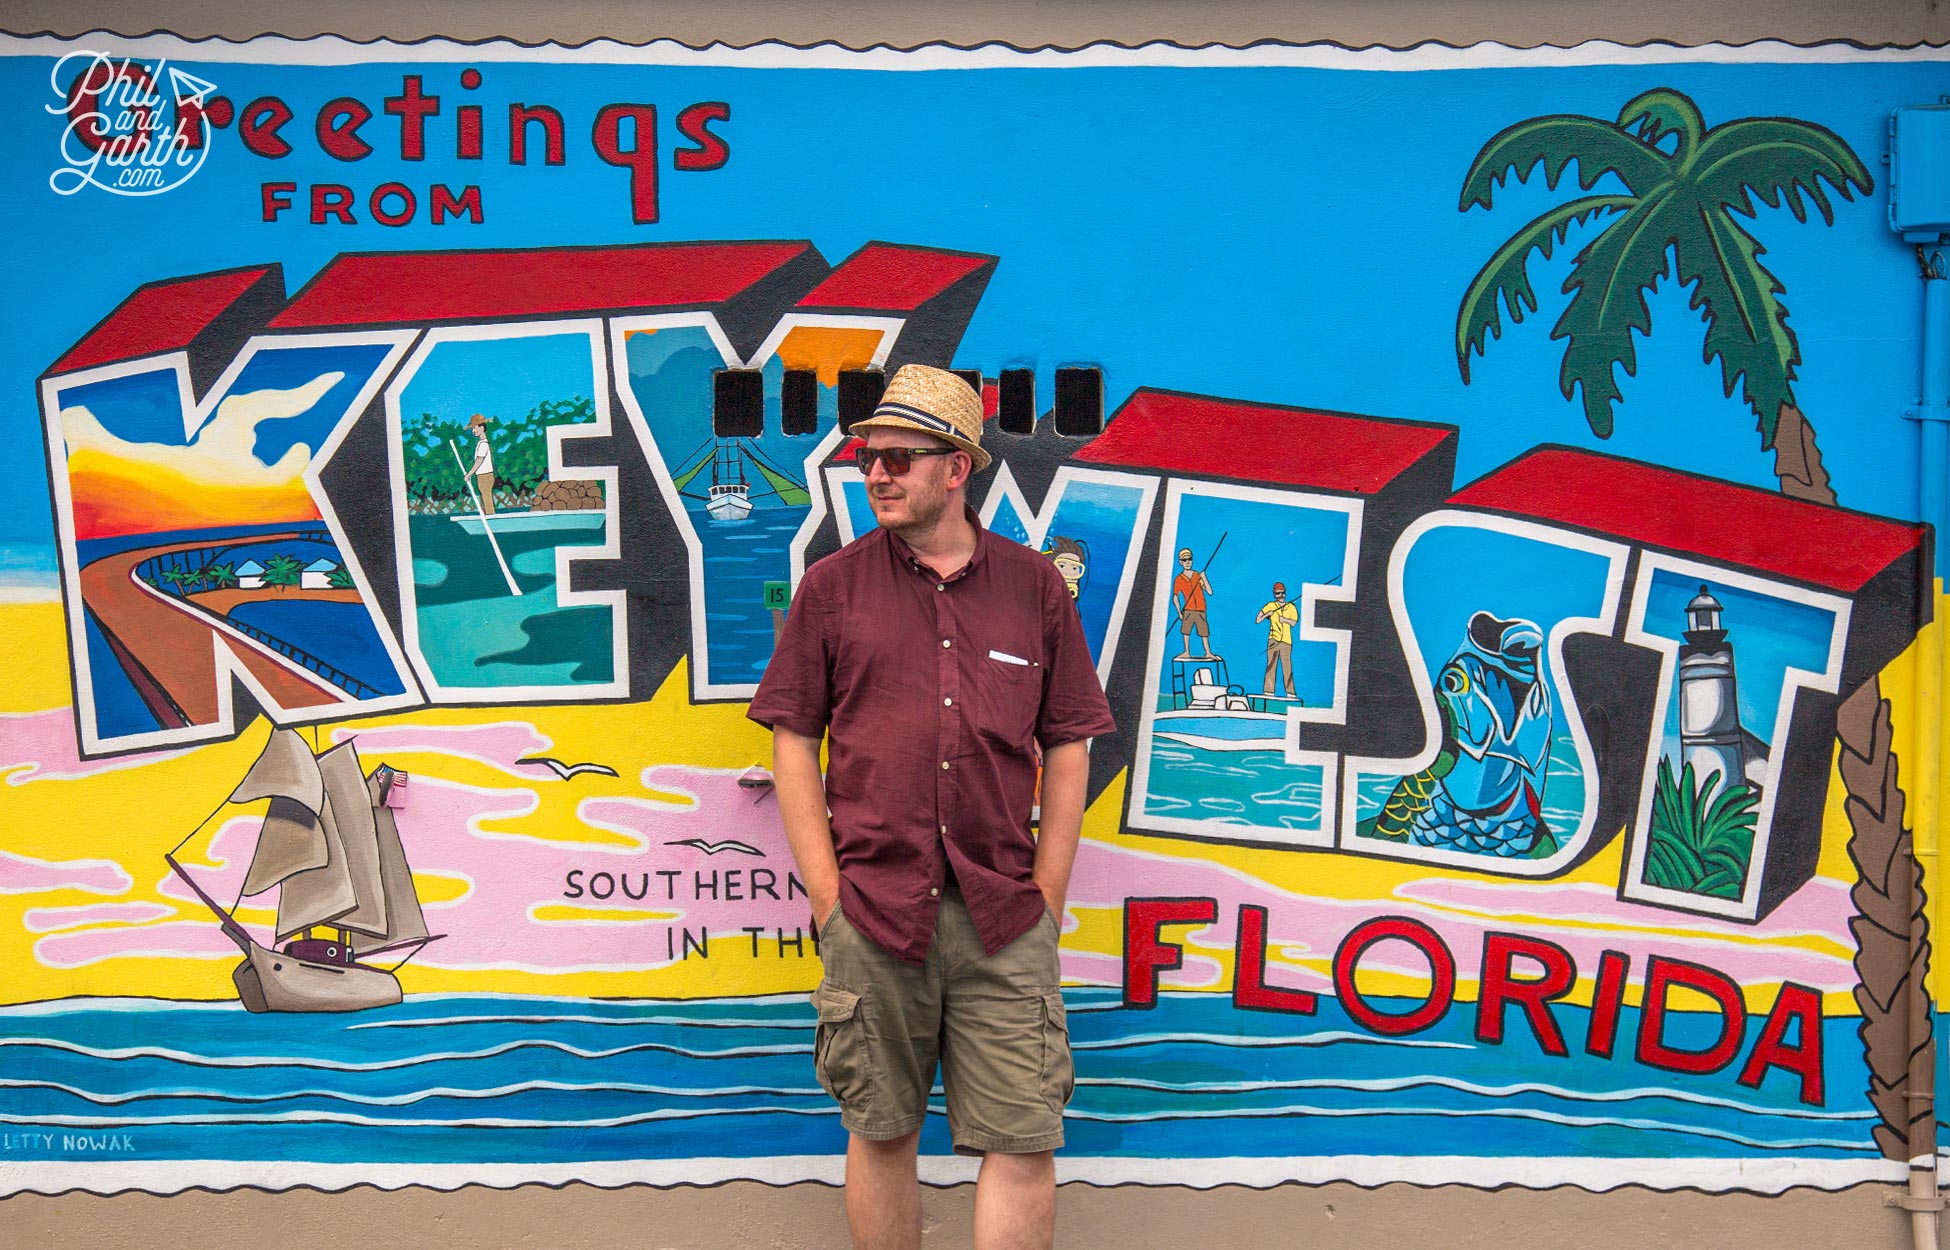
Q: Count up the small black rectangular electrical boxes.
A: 6